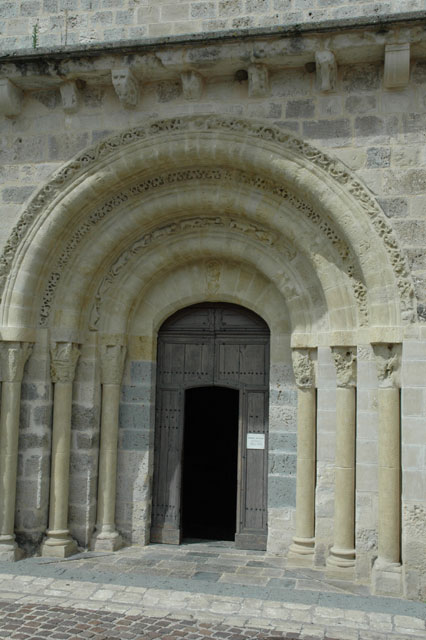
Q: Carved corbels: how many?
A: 7